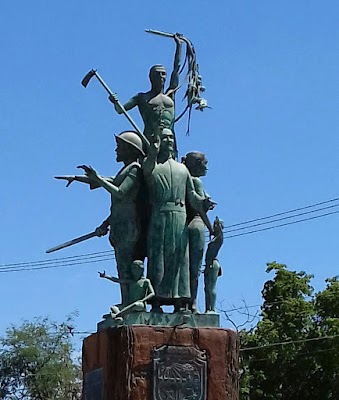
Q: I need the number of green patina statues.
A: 6